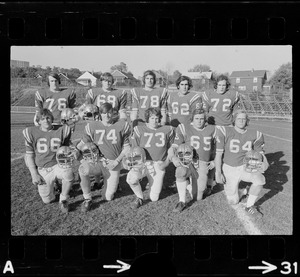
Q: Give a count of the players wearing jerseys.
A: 10